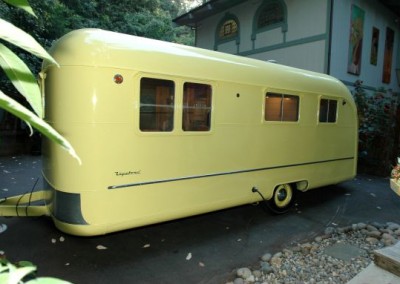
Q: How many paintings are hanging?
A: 3